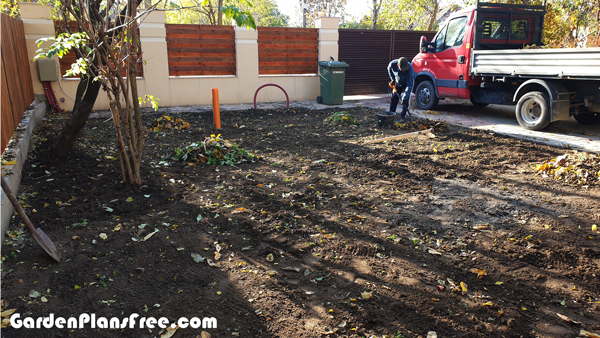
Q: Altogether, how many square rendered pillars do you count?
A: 4